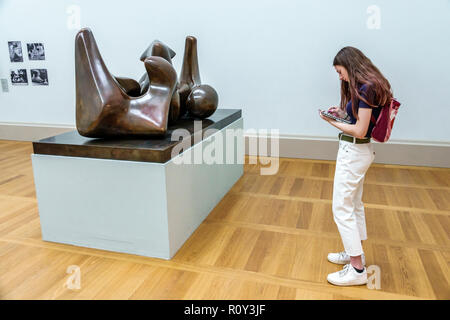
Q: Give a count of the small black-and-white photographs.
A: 4